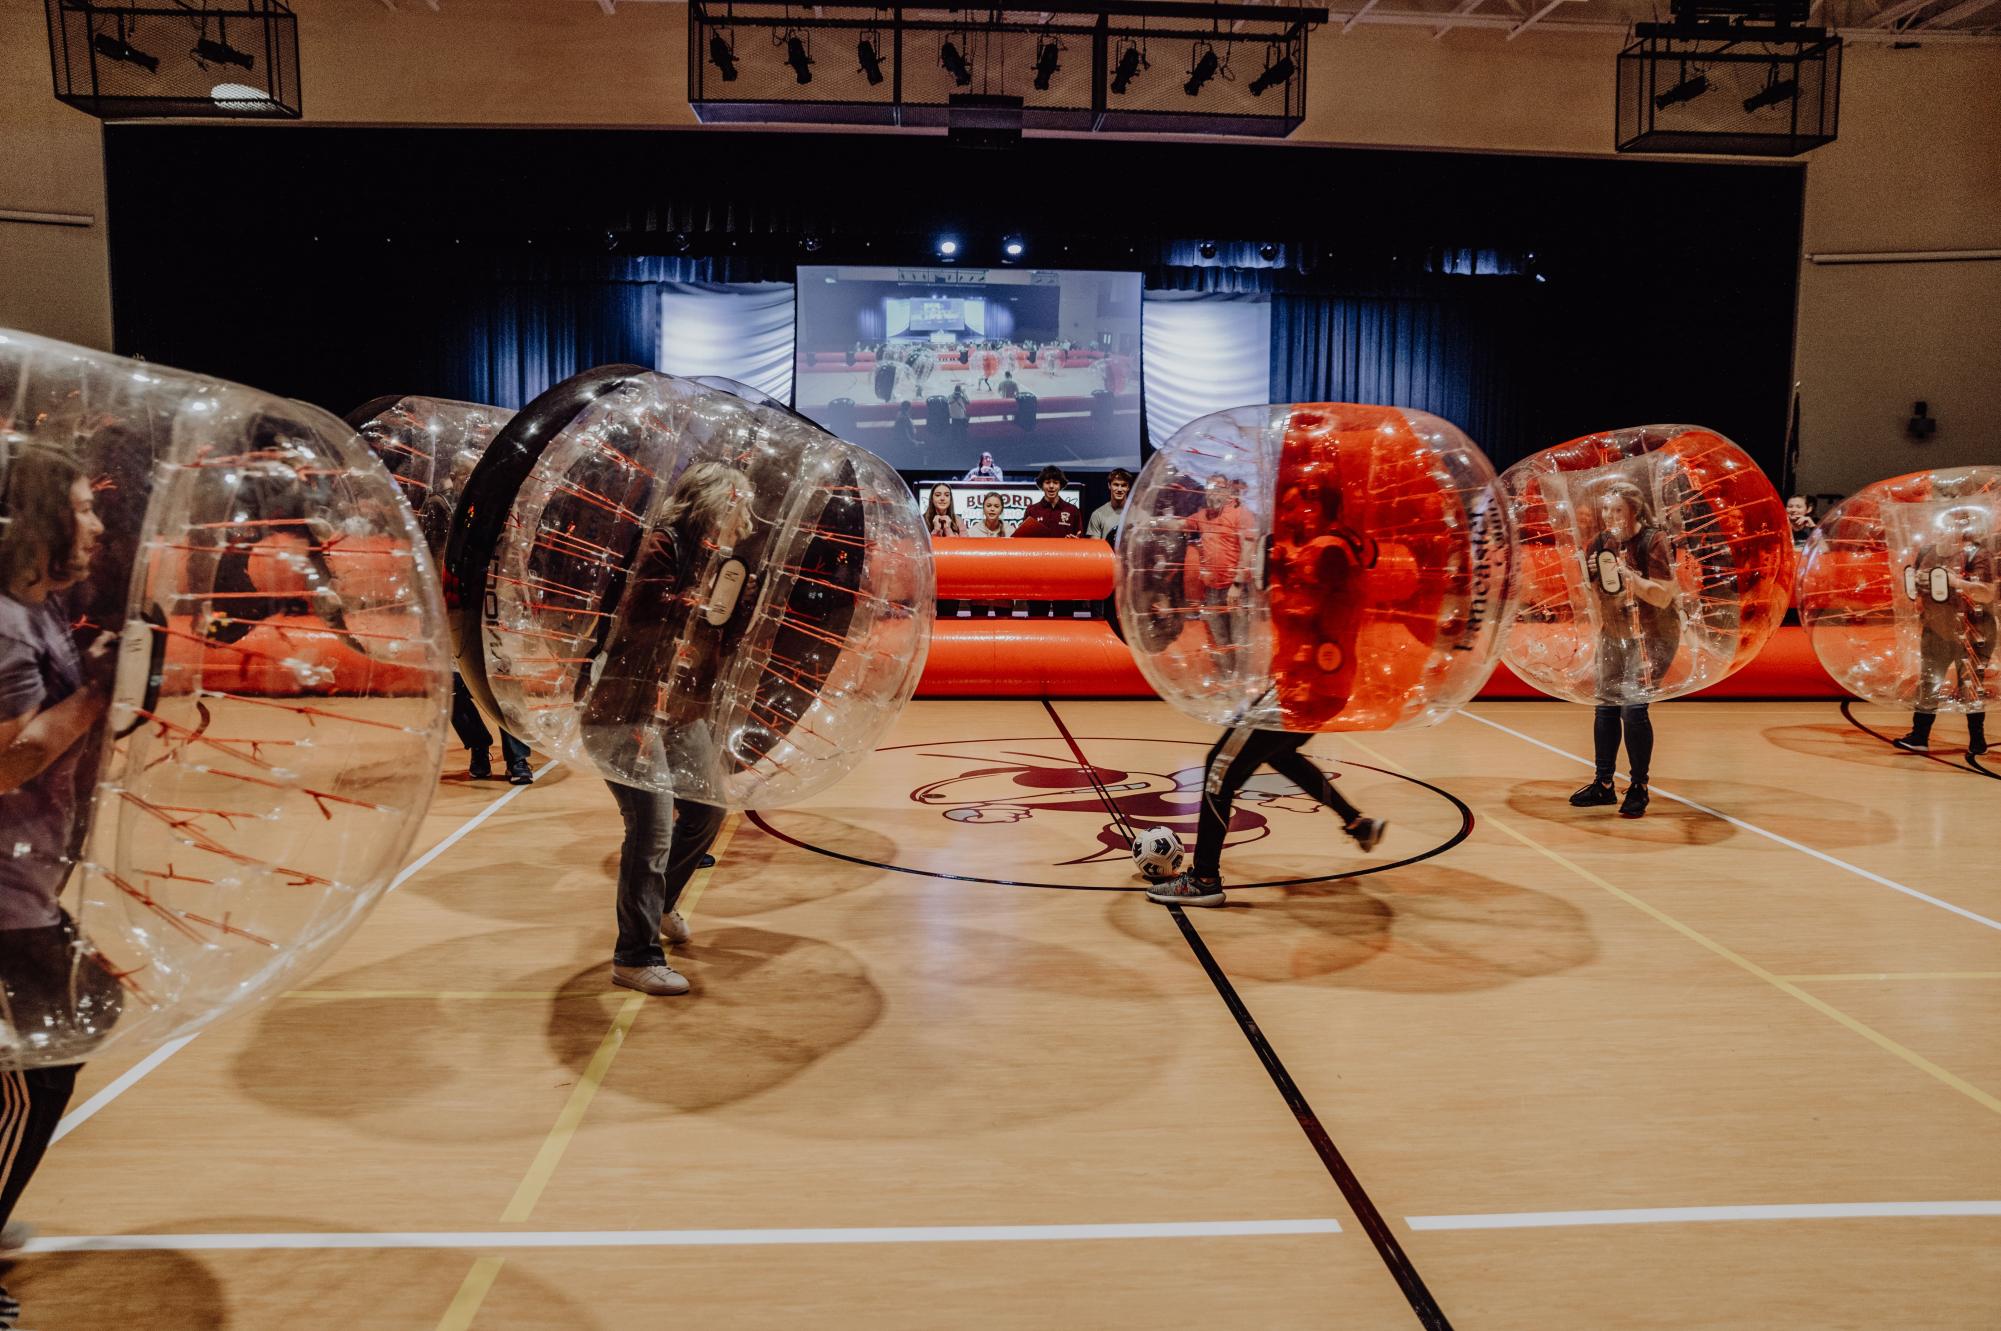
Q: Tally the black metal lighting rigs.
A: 3